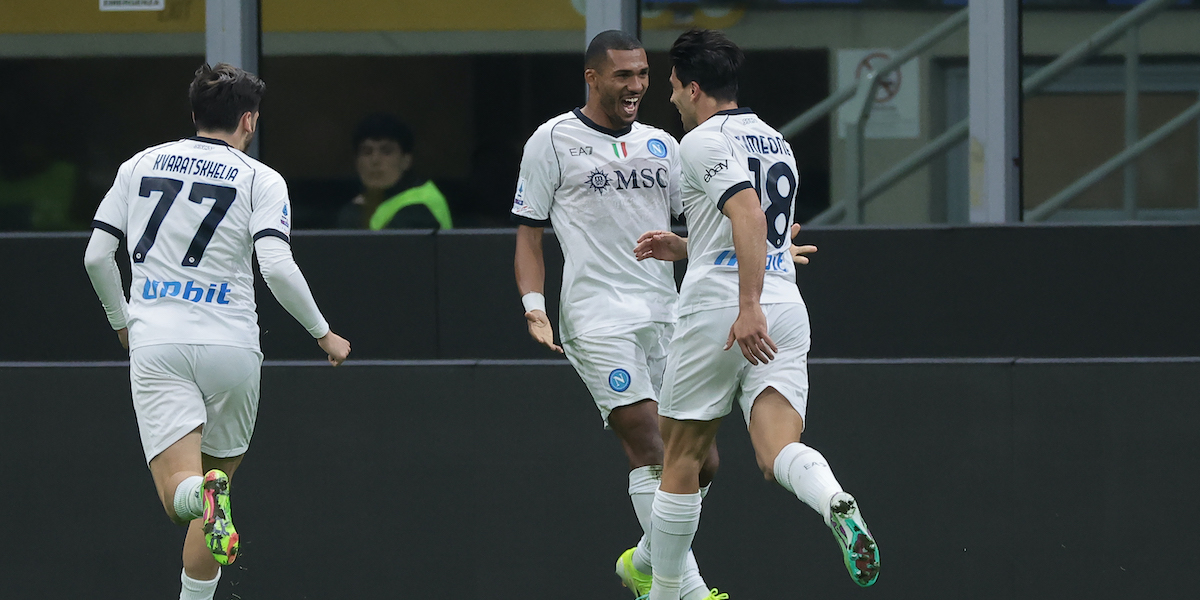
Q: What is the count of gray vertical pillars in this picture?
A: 3